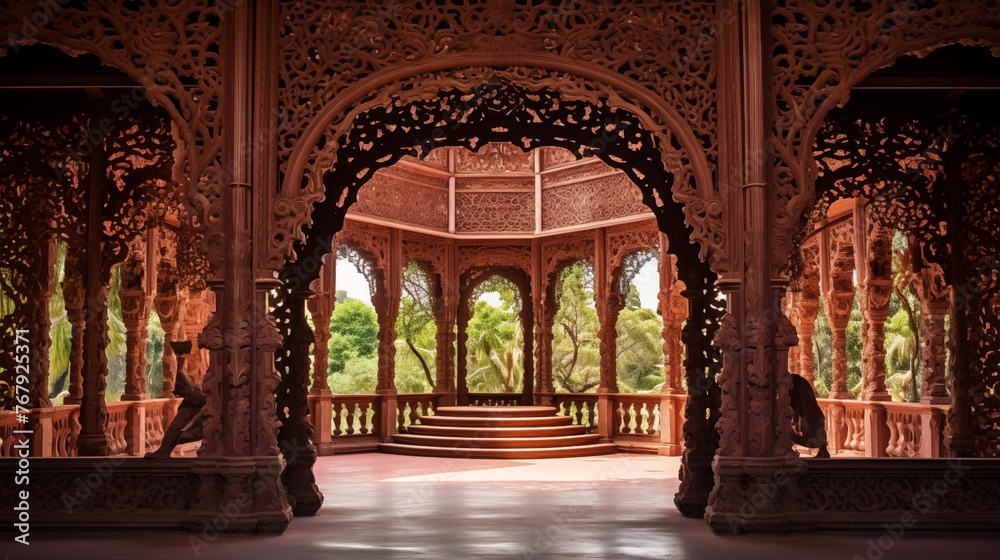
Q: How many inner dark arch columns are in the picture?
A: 2